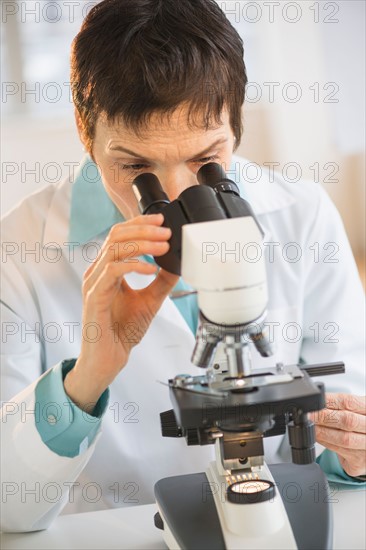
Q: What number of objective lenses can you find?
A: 3